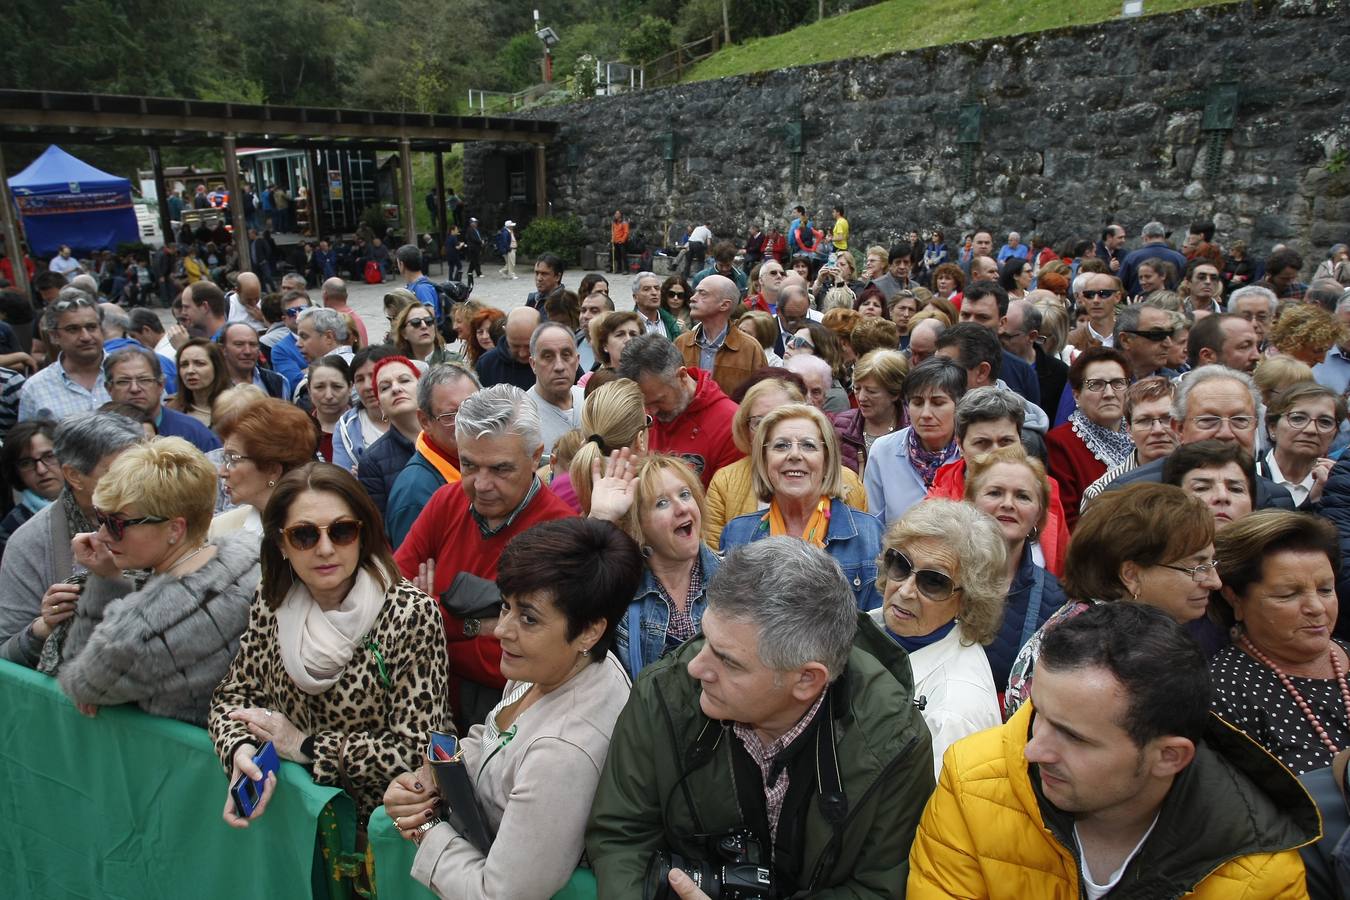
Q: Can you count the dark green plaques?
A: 5